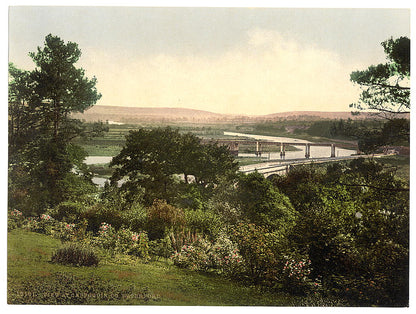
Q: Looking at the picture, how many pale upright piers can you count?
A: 4